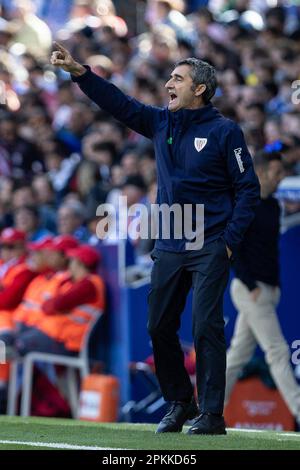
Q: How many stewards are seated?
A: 4